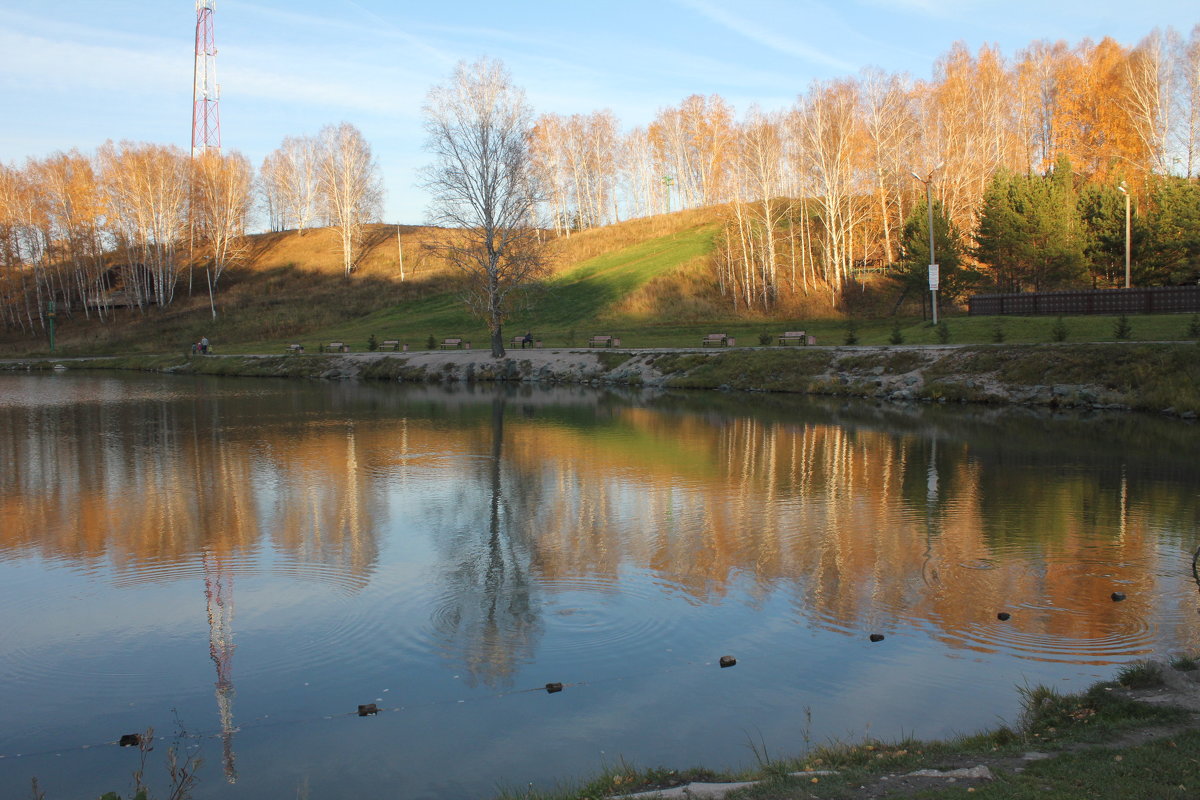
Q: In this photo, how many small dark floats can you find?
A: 7